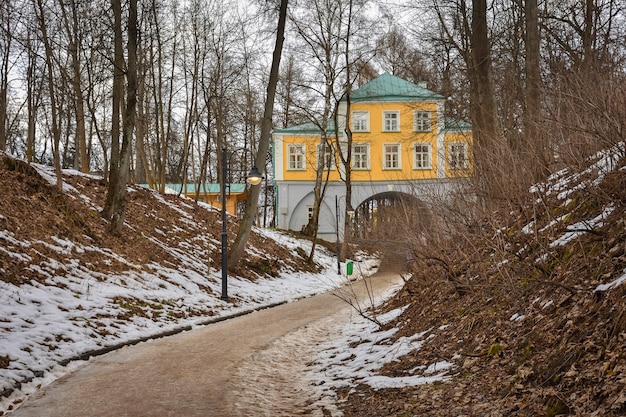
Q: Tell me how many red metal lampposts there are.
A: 0